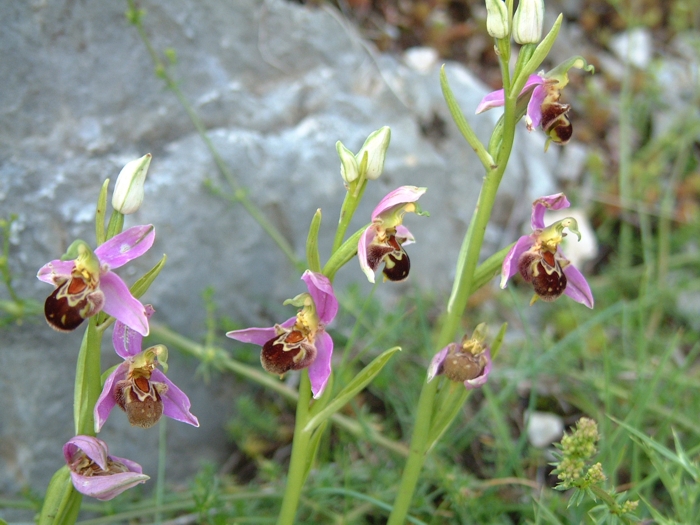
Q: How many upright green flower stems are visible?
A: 3